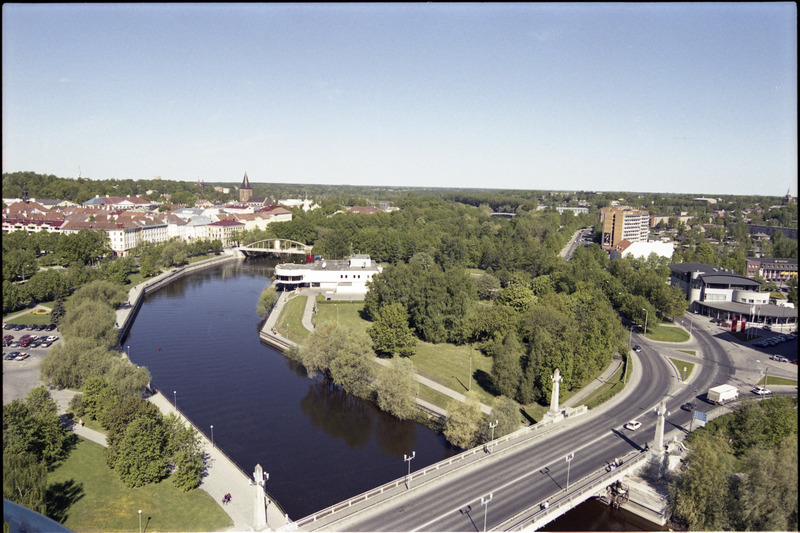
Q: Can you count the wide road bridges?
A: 1